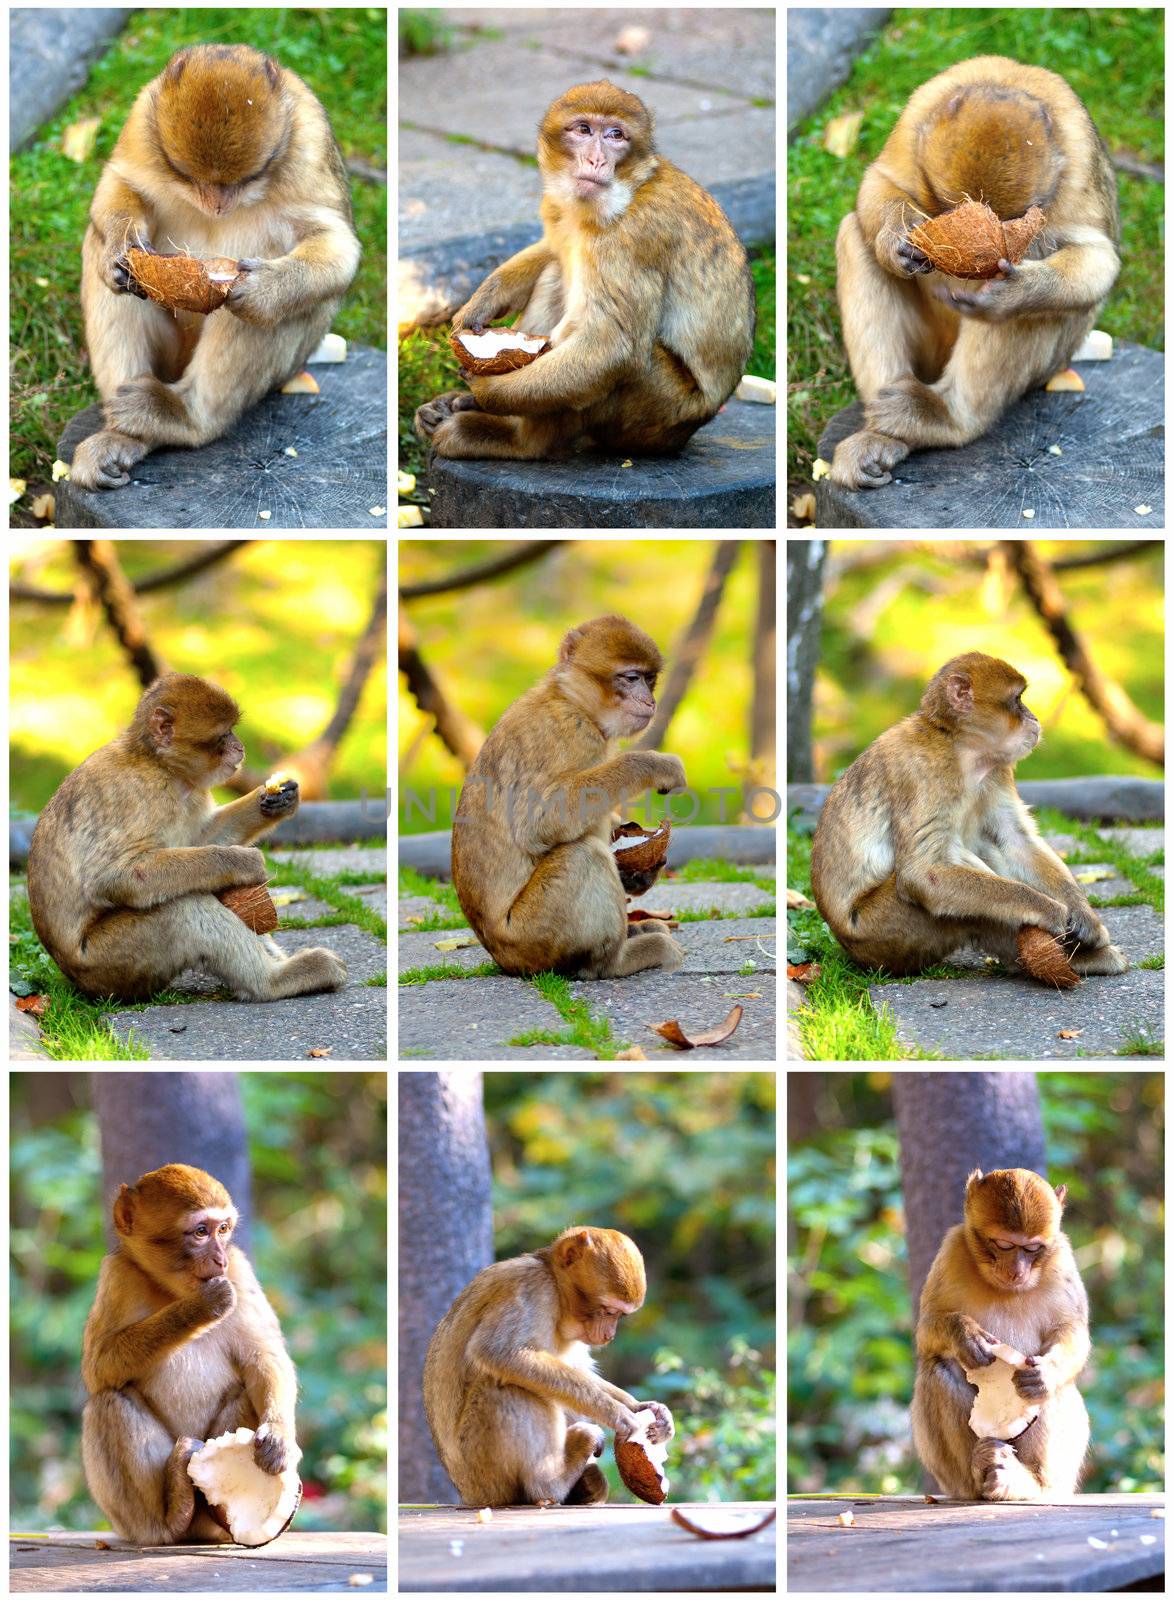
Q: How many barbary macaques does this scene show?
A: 9